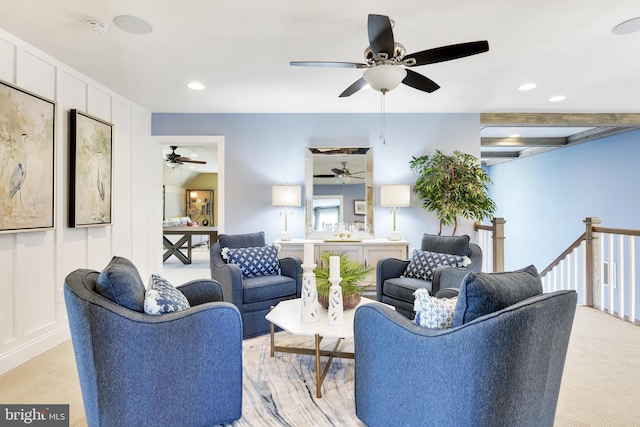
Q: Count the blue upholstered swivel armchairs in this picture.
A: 4